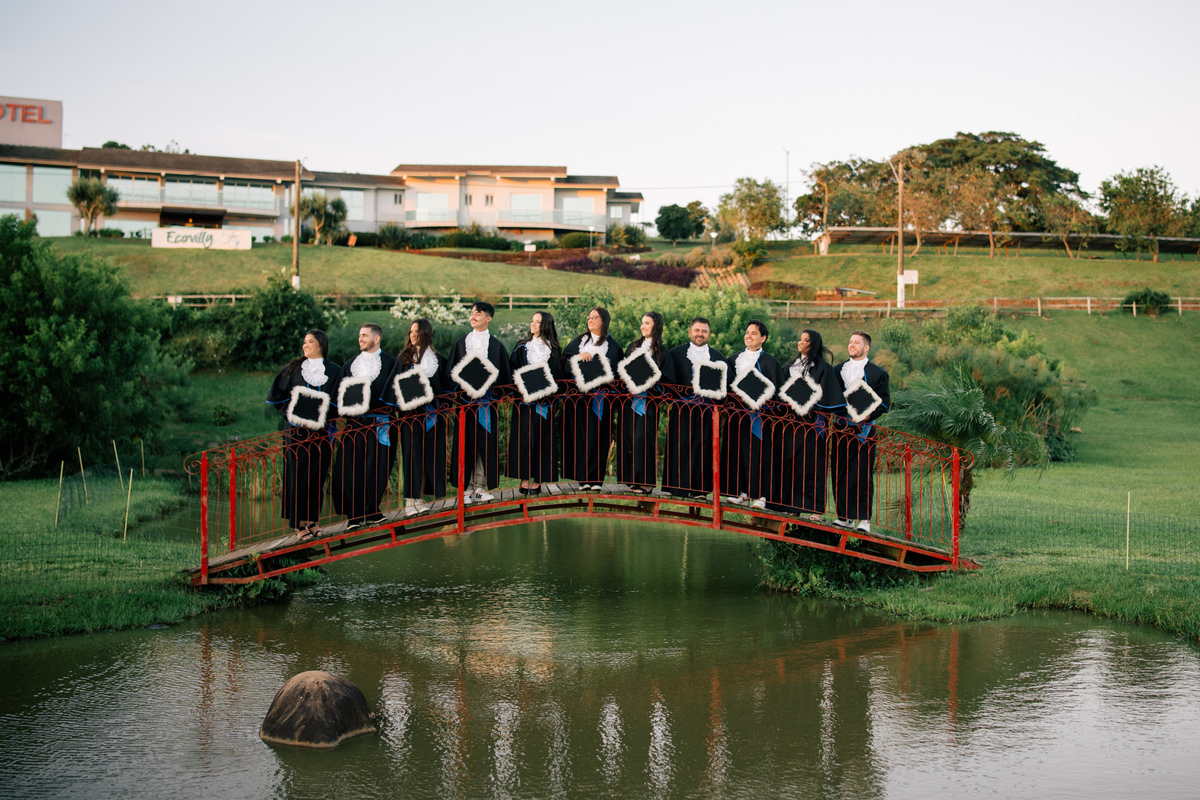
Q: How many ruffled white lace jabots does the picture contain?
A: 11